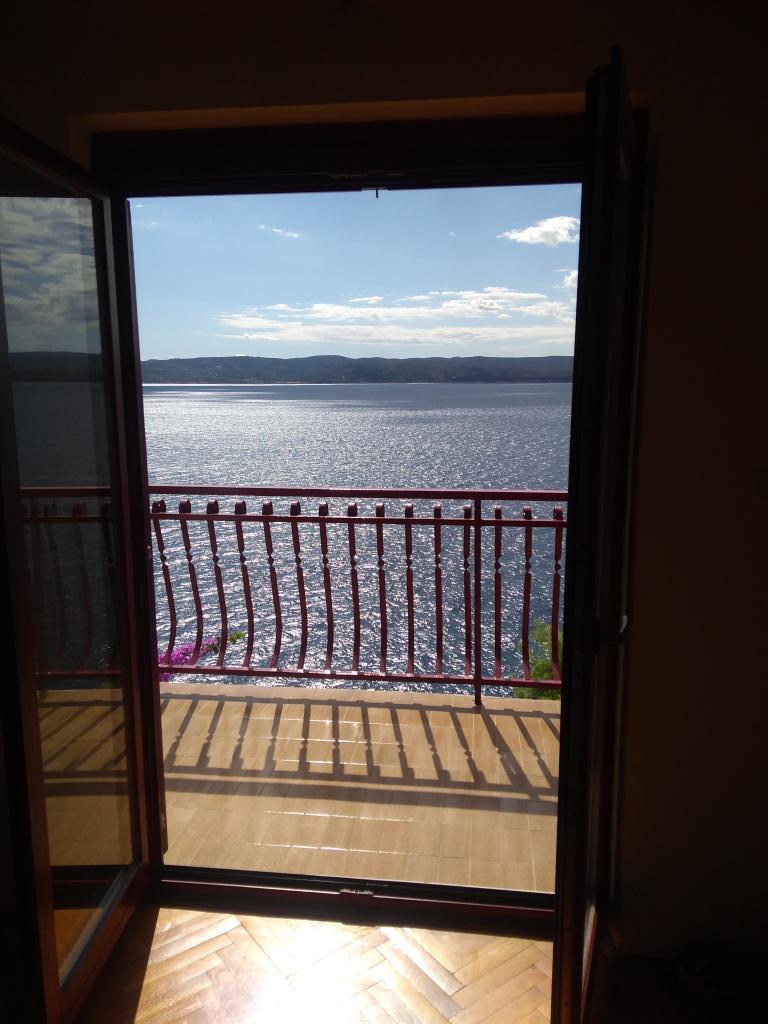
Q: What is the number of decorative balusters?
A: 15